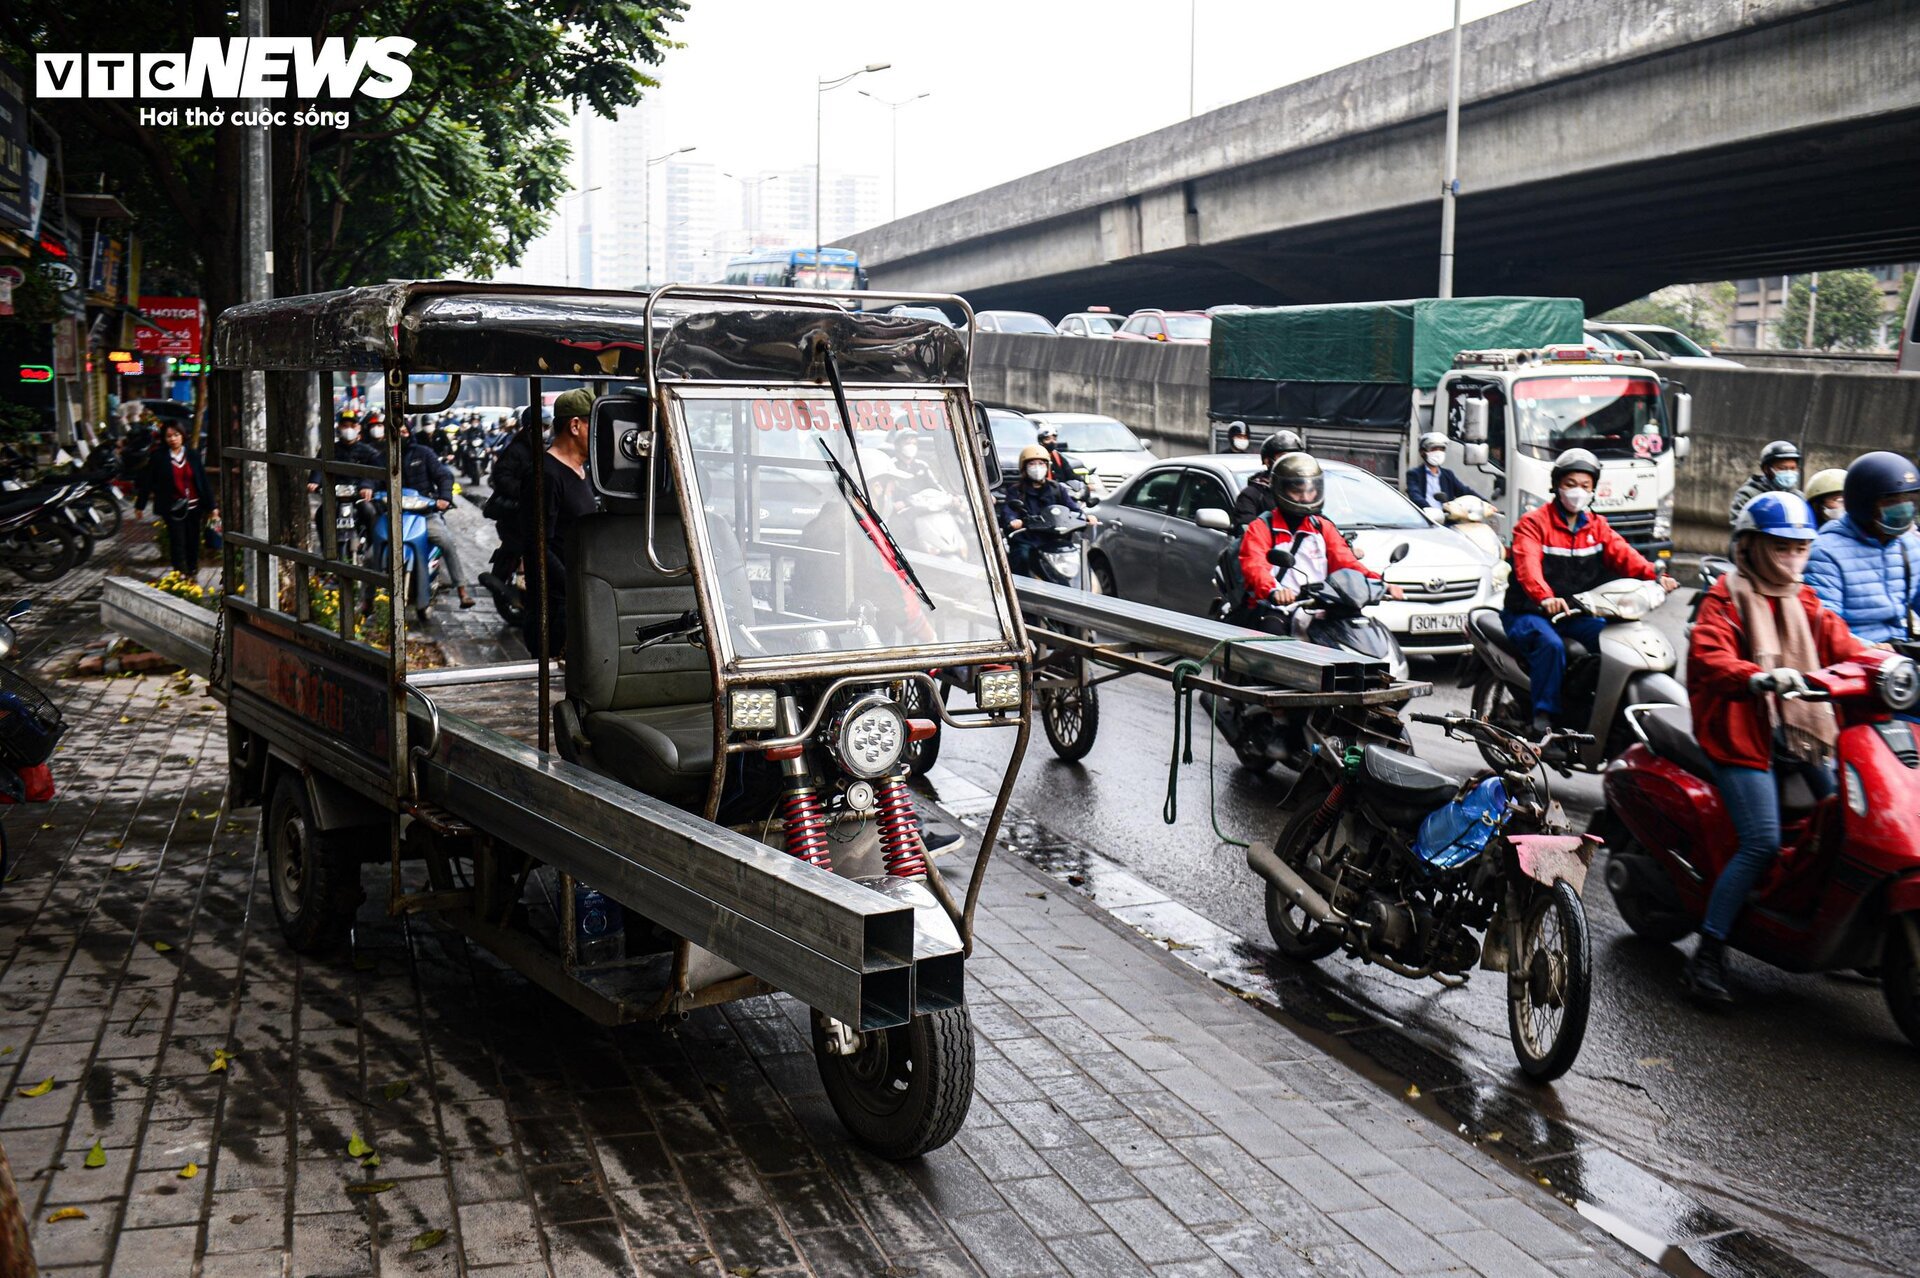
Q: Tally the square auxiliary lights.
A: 2